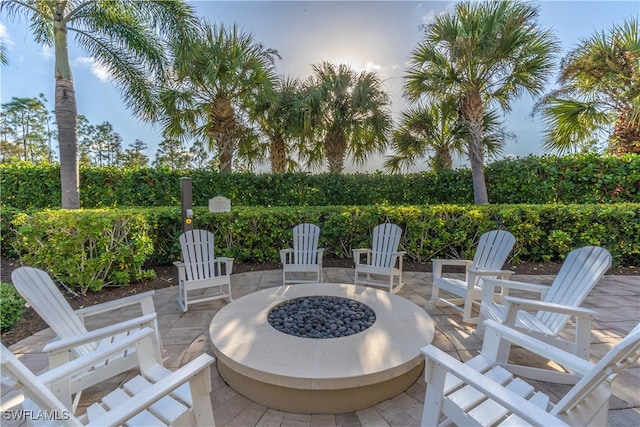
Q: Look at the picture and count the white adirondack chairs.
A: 8